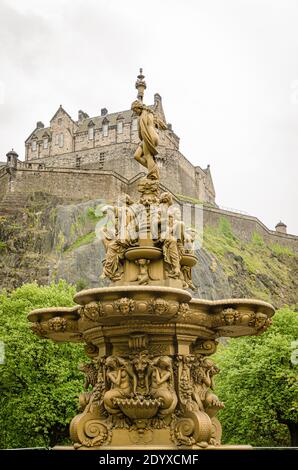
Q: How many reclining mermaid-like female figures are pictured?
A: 2